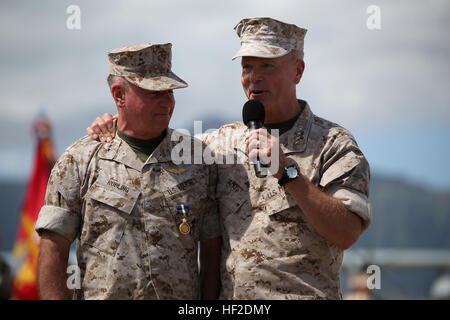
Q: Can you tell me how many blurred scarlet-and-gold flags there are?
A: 1